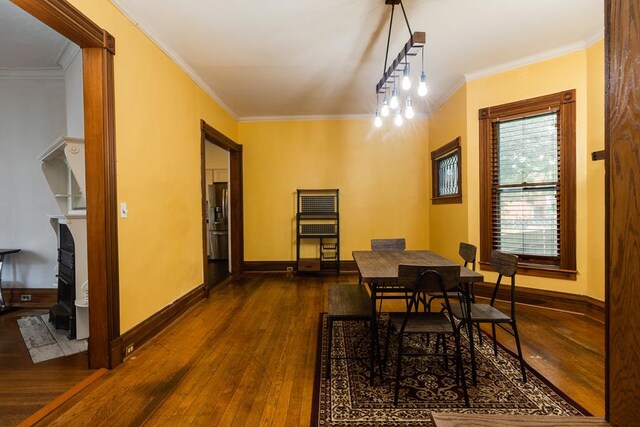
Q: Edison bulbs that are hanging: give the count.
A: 7